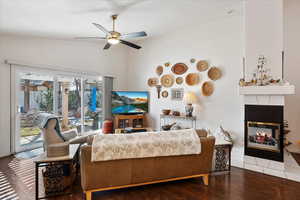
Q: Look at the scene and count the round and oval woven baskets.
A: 12